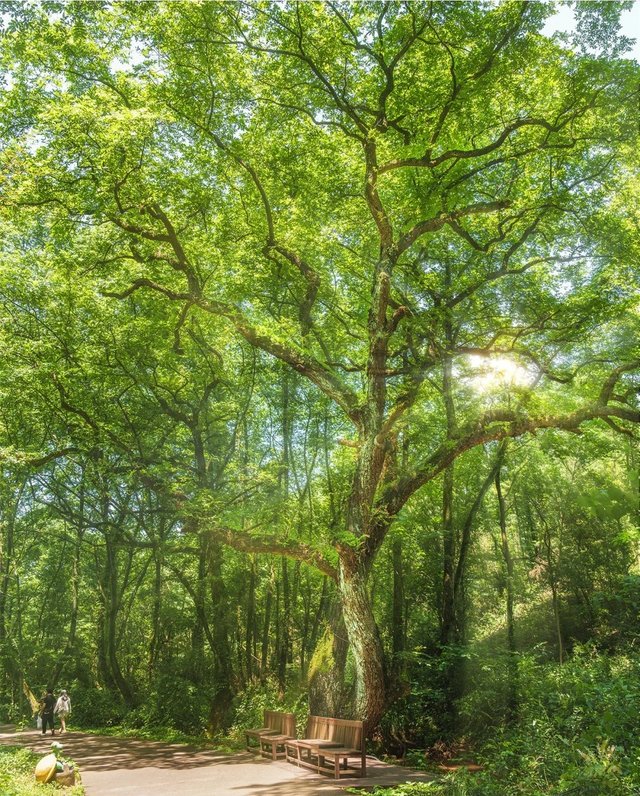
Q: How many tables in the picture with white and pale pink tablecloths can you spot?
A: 0